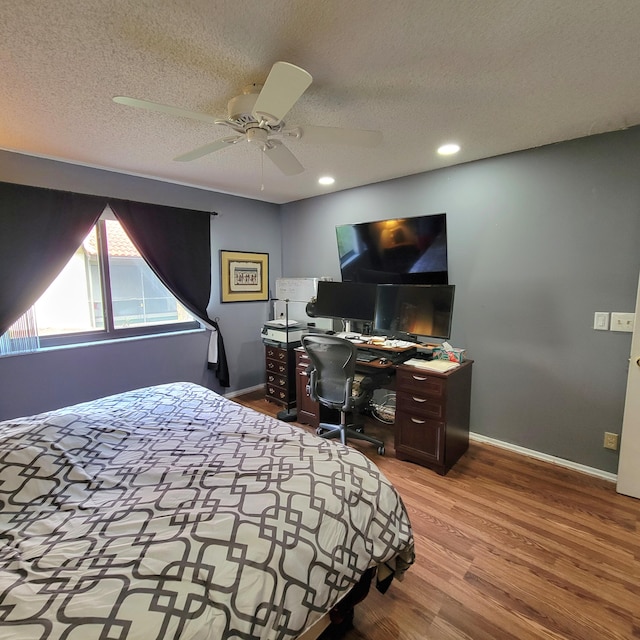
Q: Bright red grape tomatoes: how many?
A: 0